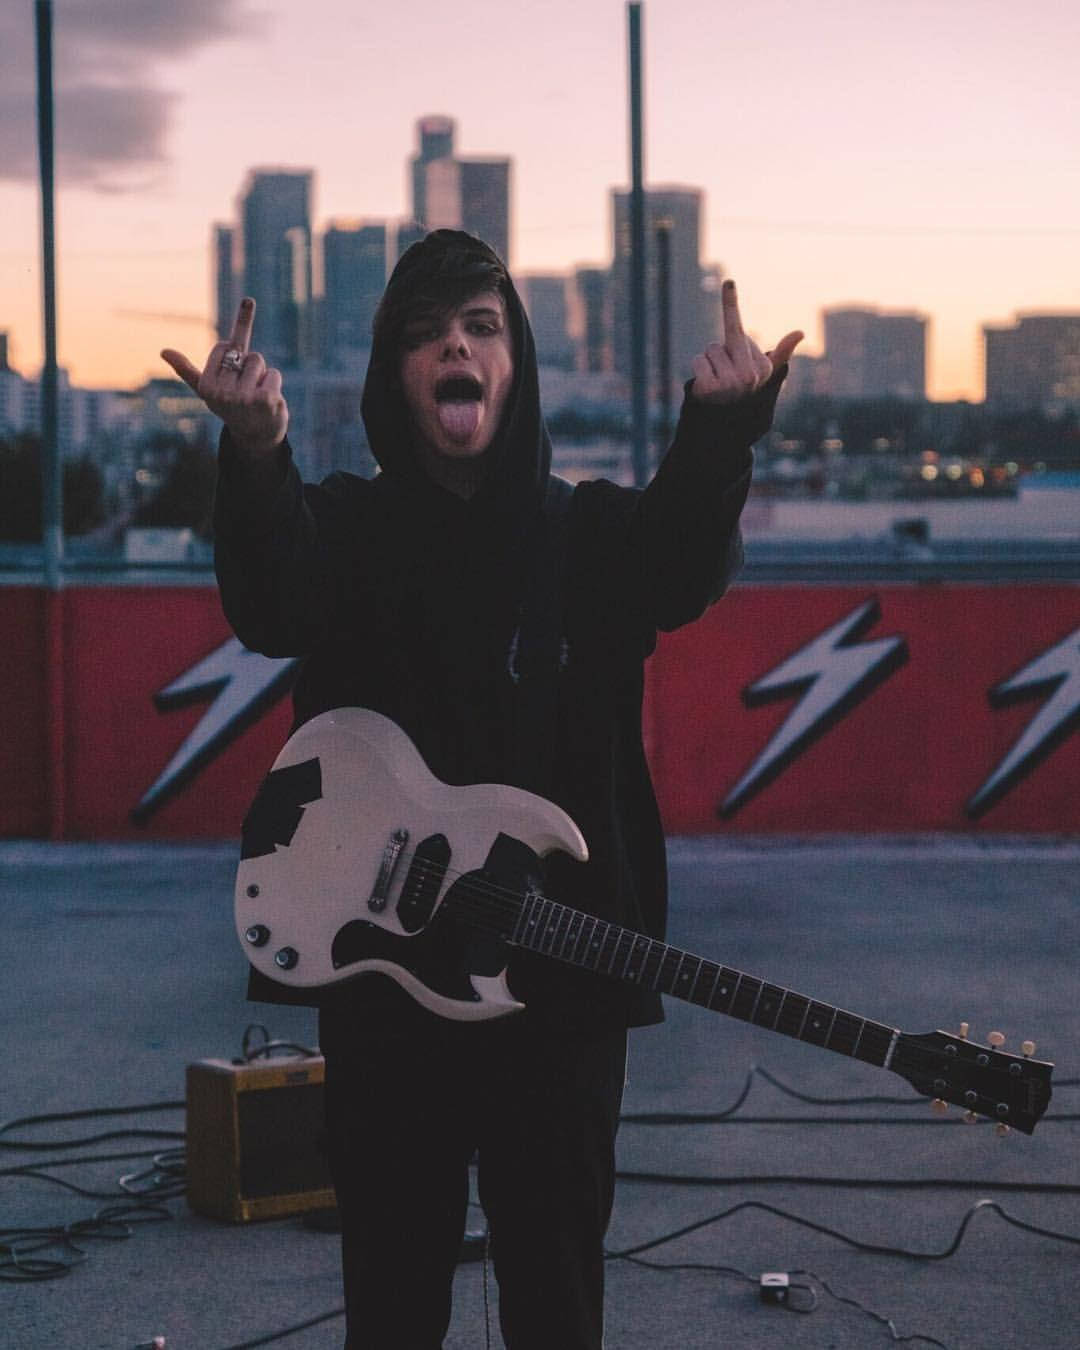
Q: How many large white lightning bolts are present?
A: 3